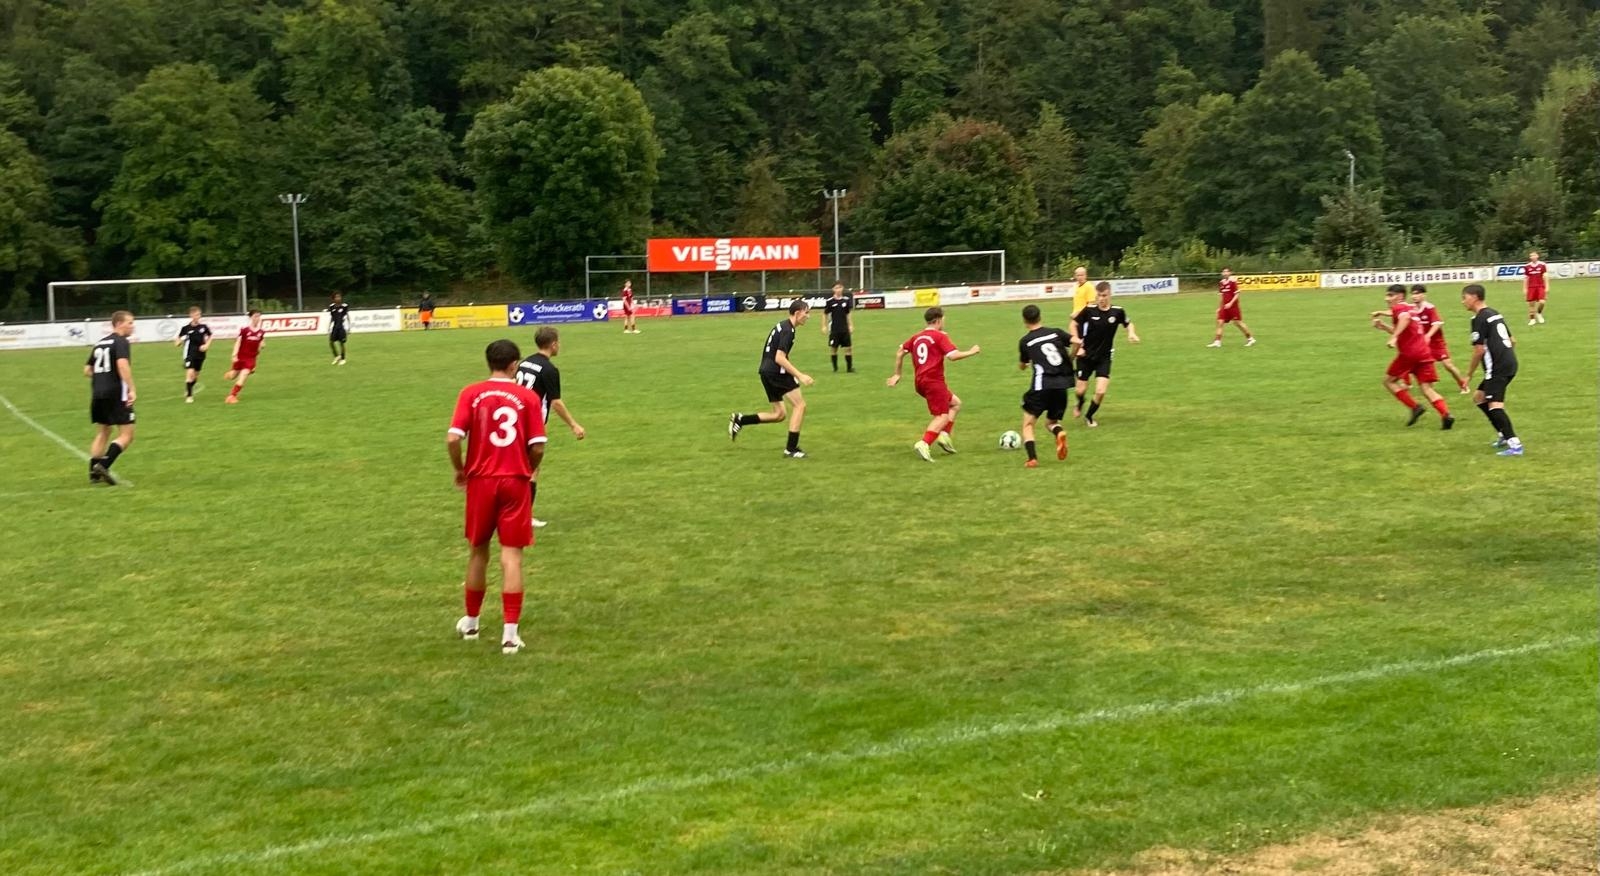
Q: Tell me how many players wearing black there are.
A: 9